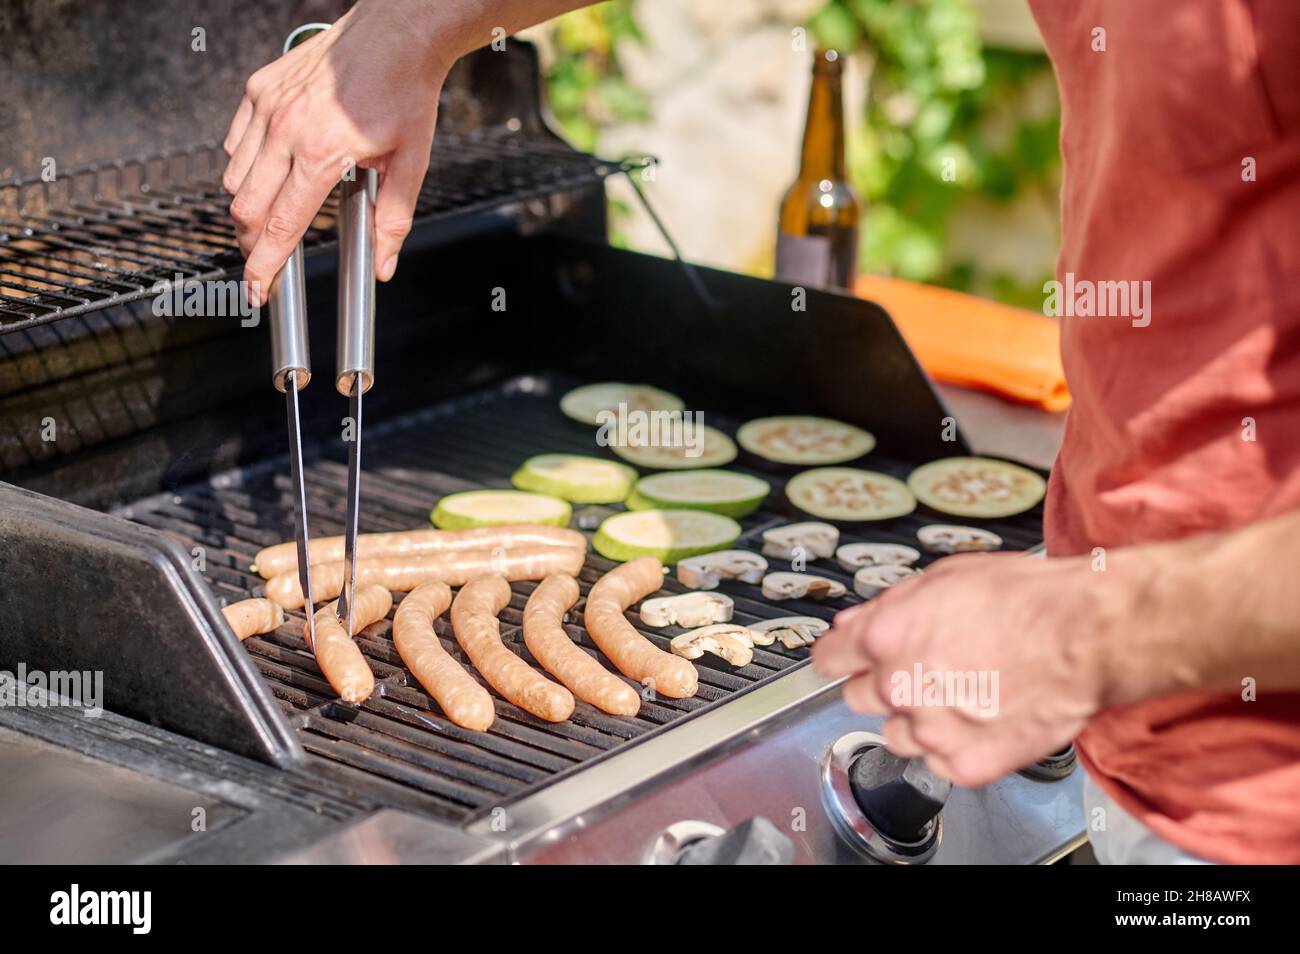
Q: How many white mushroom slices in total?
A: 9